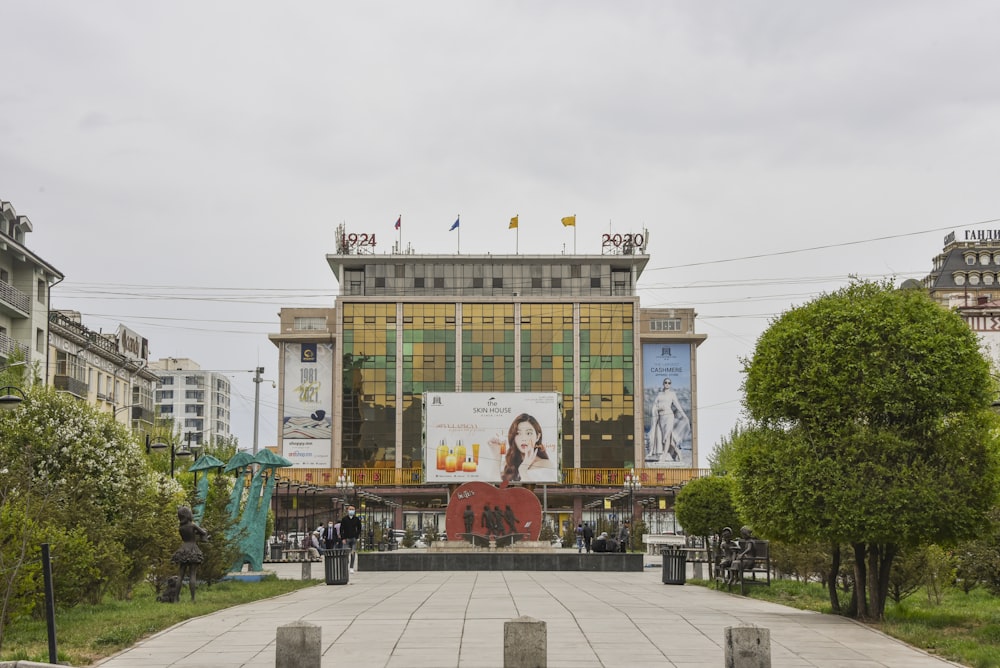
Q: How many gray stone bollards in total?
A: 3